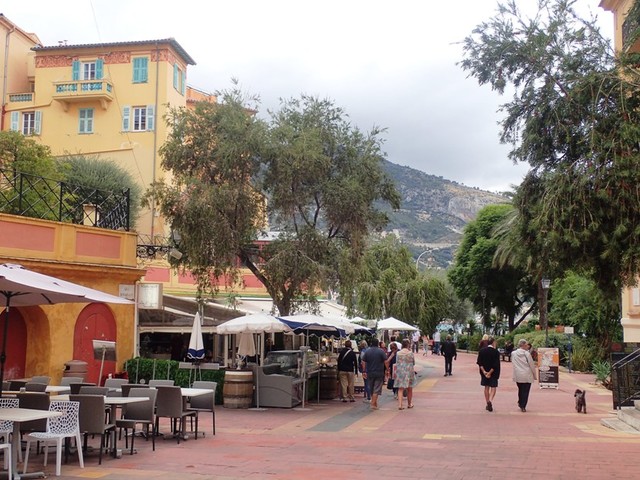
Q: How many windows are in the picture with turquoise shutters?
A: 6